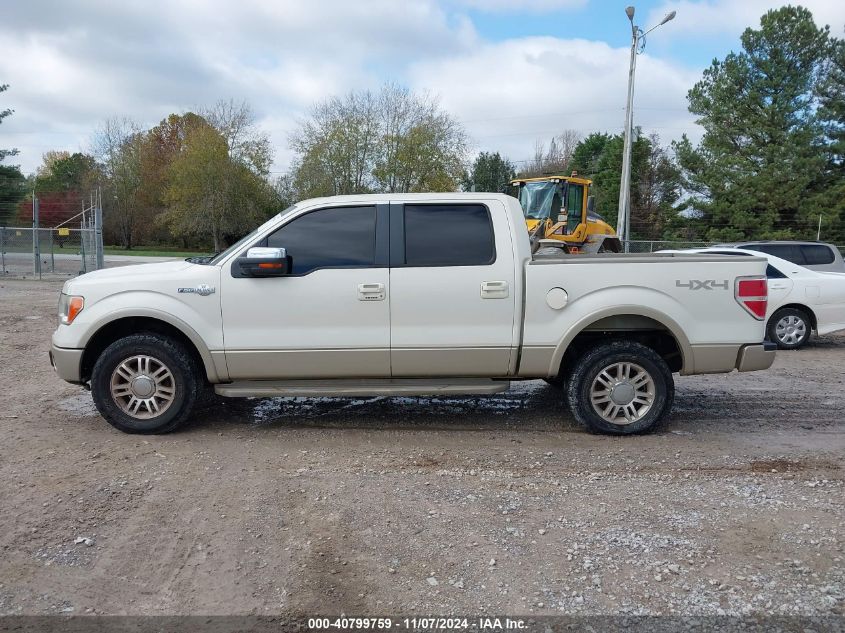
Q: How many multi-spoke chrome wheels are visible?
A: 2